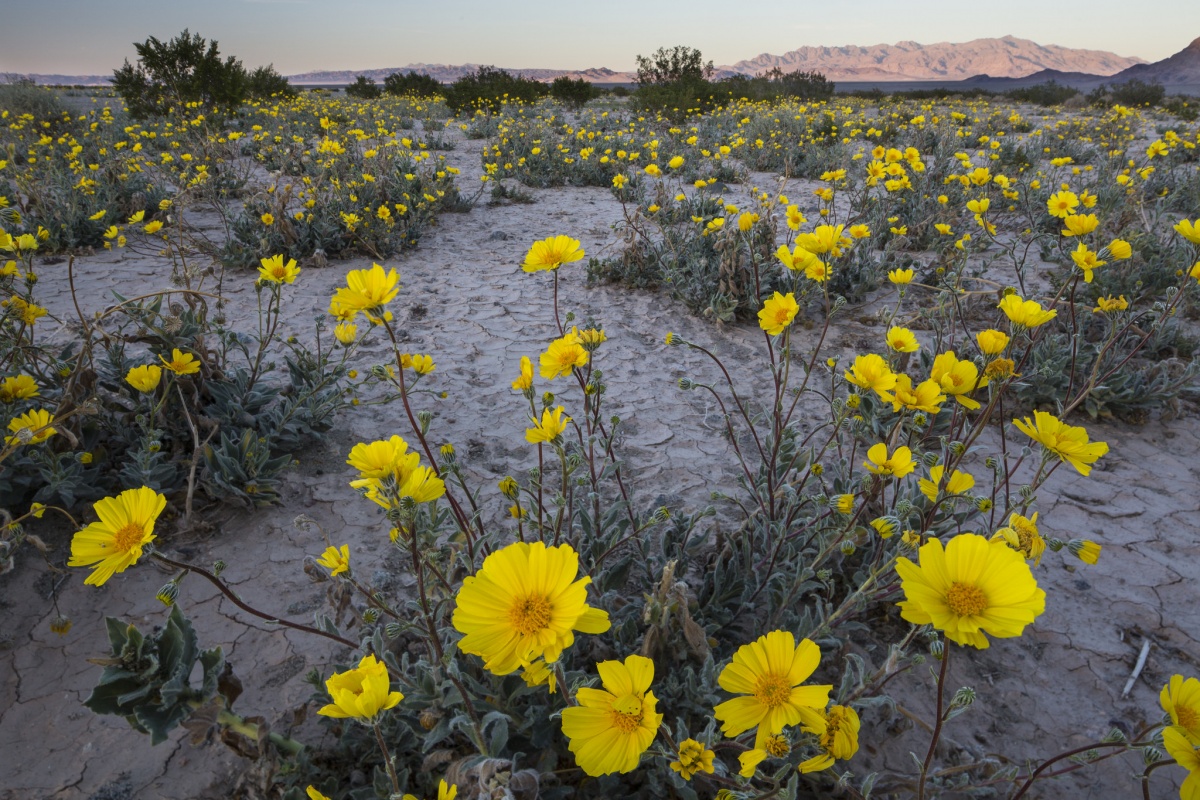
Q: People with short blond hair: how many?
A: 0